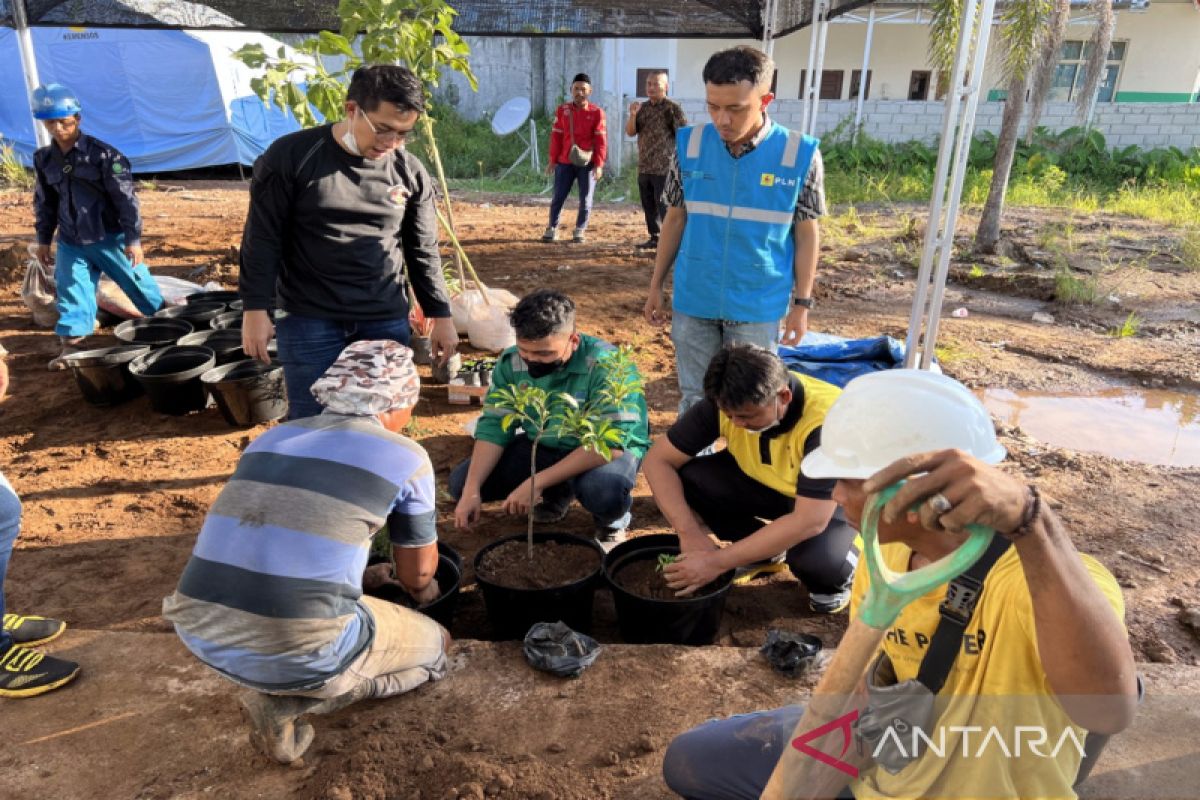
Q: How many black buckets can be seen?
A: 12